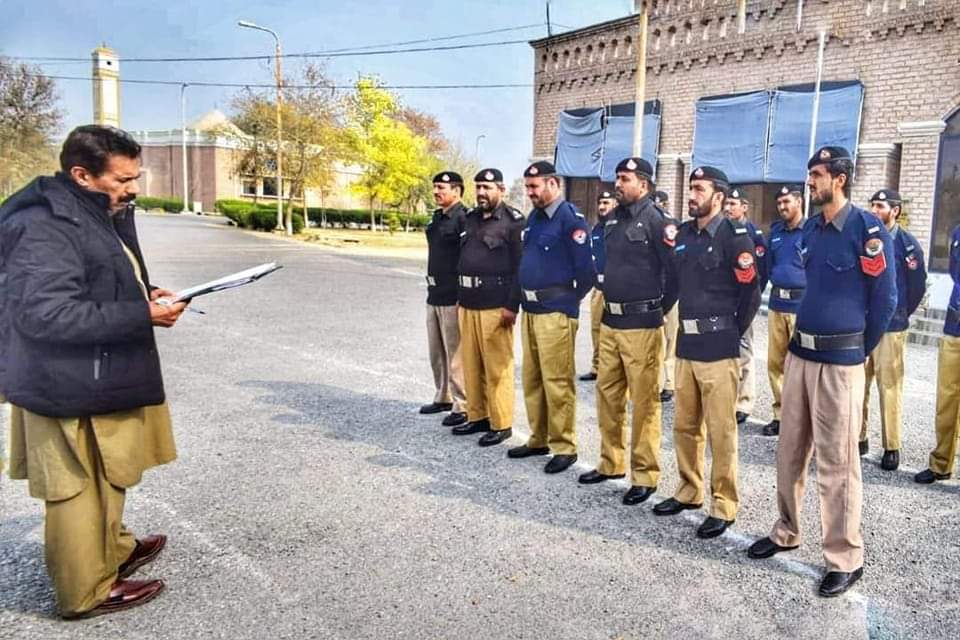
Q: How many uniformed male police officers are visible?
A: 12